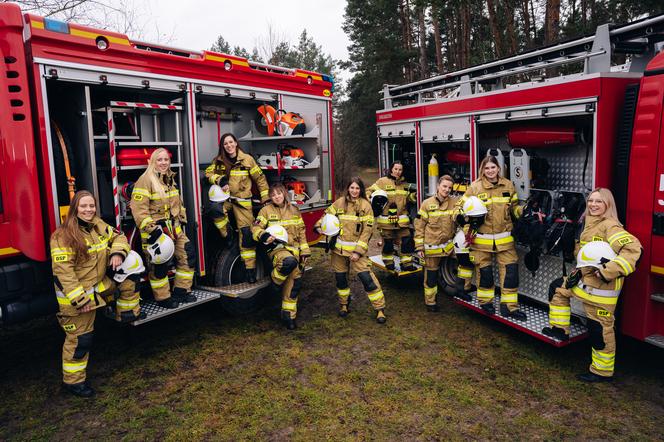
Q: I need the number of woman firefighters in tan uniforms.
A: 9